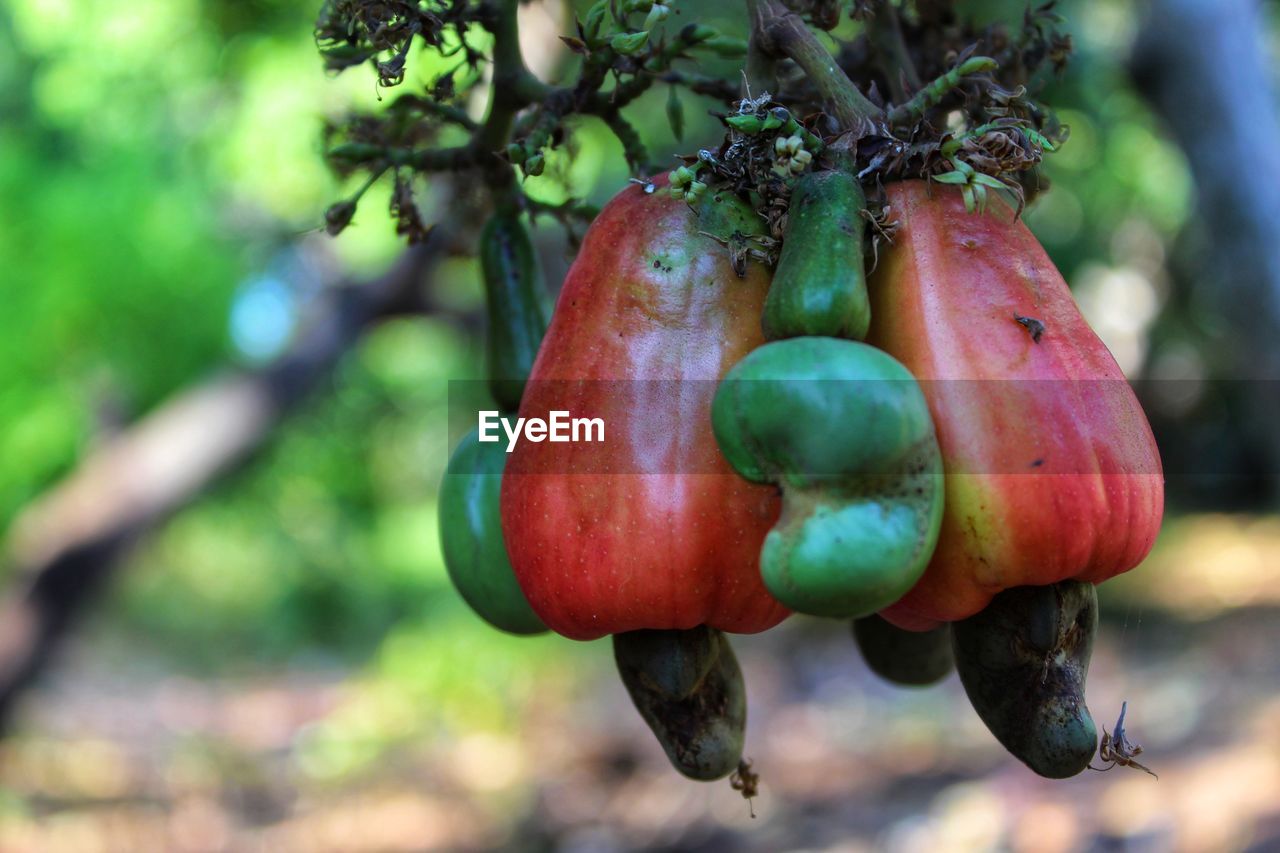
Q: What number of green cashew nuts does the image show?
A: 2